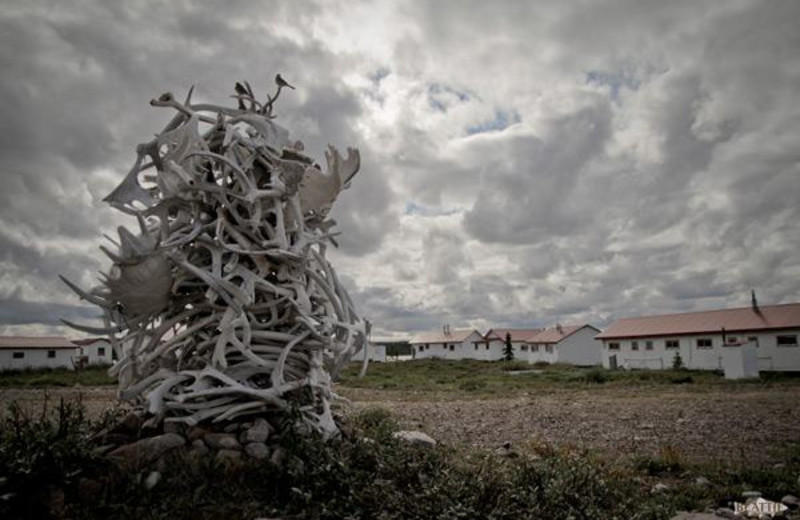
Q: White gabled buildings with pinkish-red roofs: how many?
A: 6